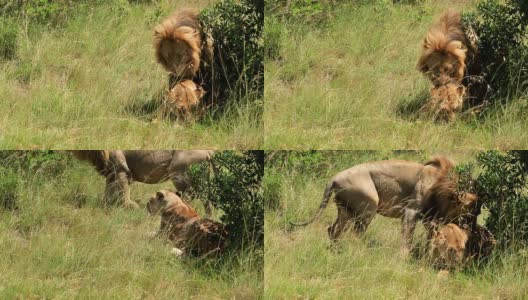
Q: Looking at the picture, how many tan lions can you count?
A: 8